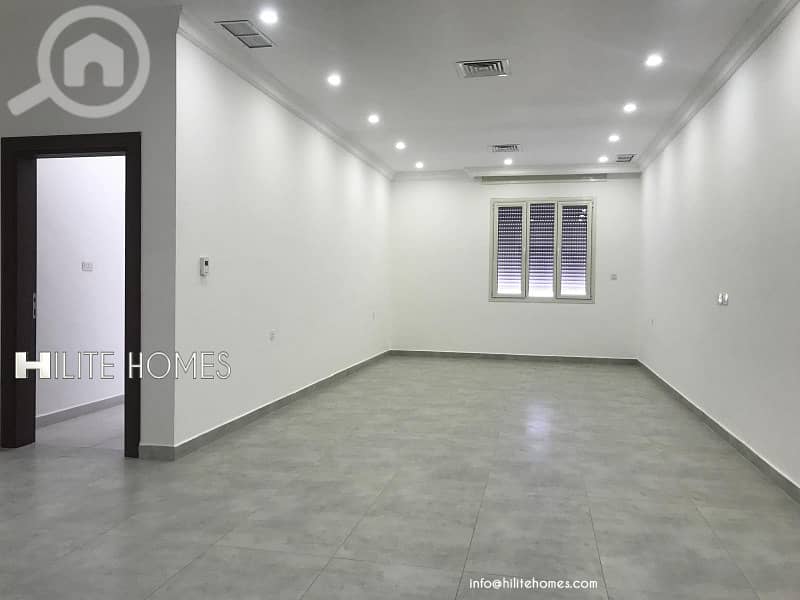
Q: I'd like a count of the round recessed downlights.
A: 10